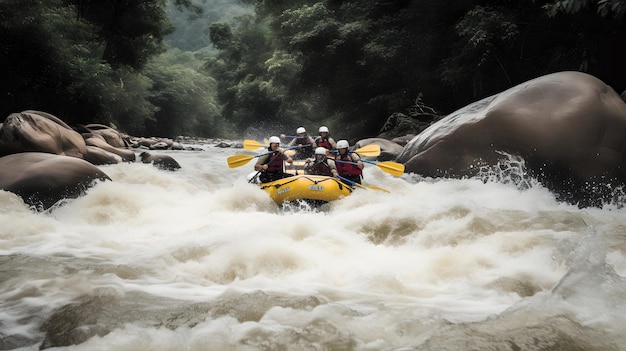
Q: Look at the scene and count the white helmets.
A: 5